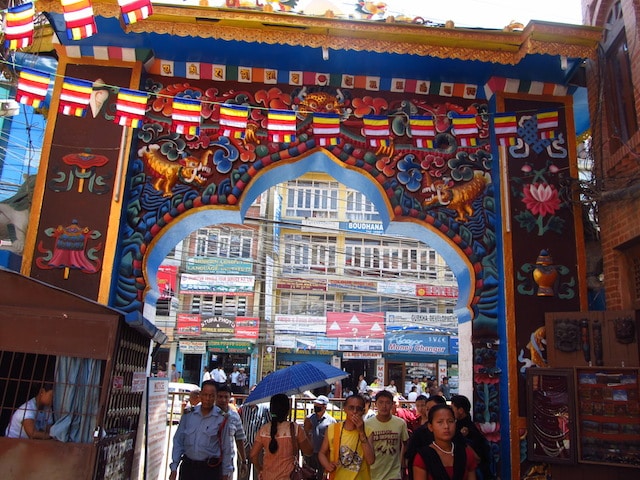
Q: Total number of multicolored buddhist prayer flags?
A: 15